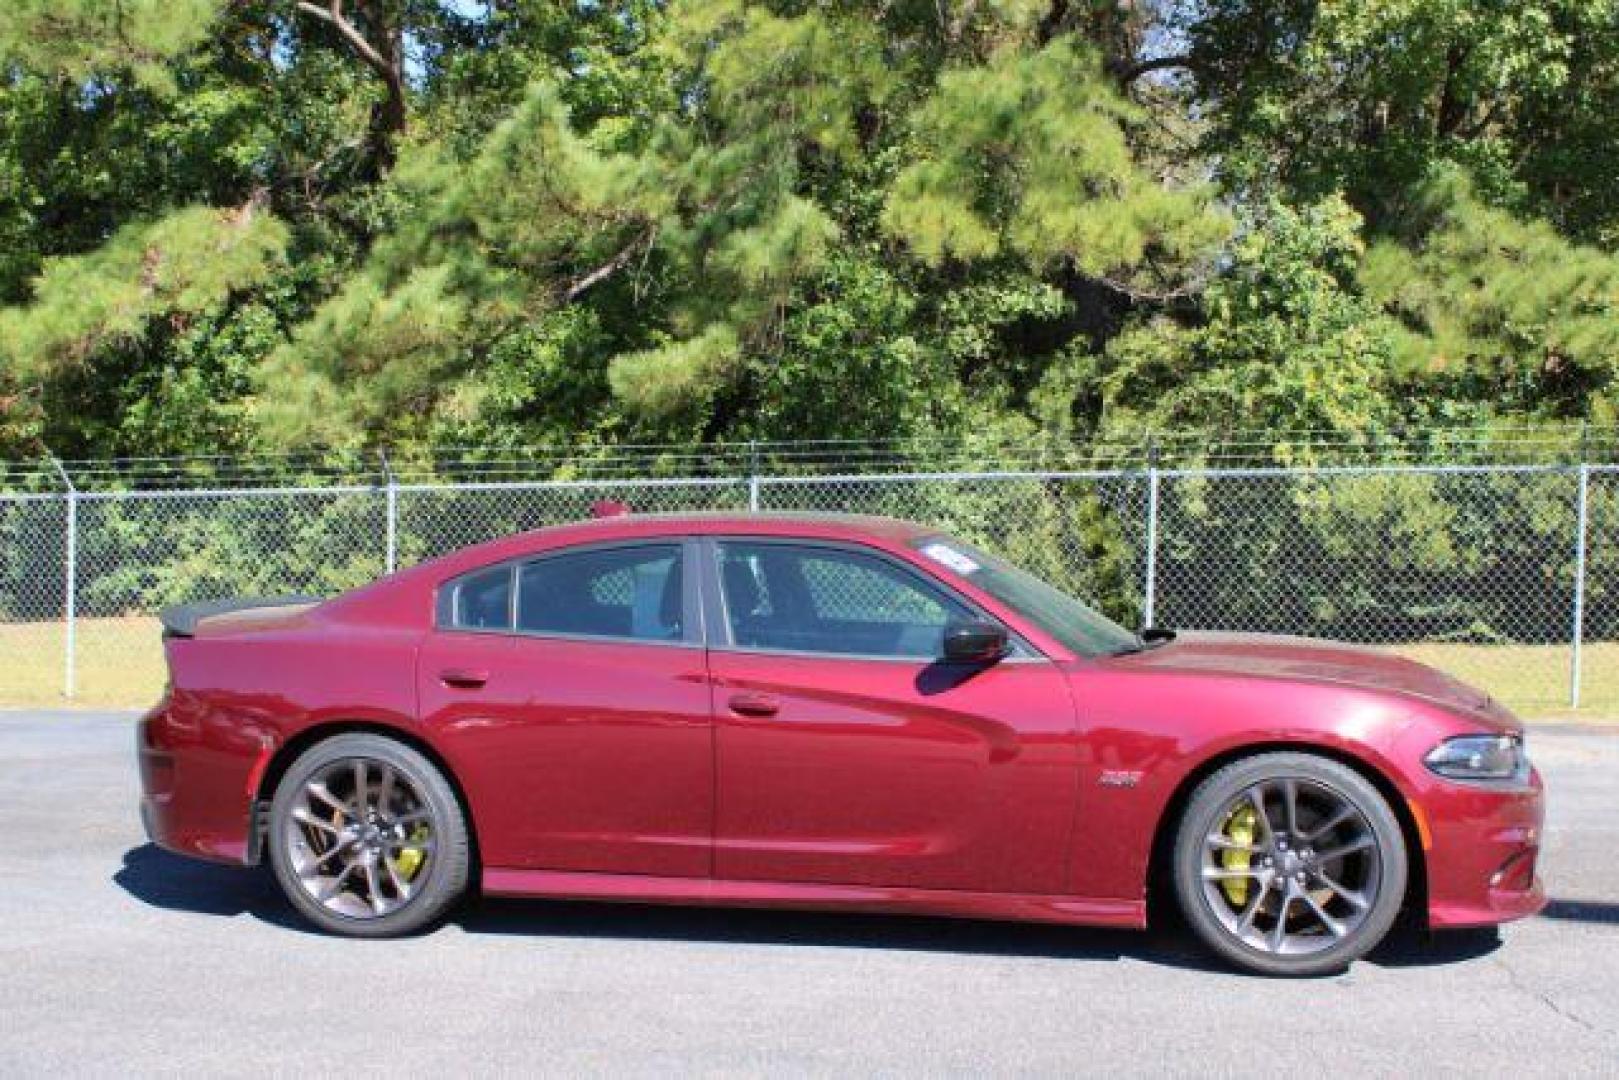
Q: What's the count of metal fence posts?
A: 5